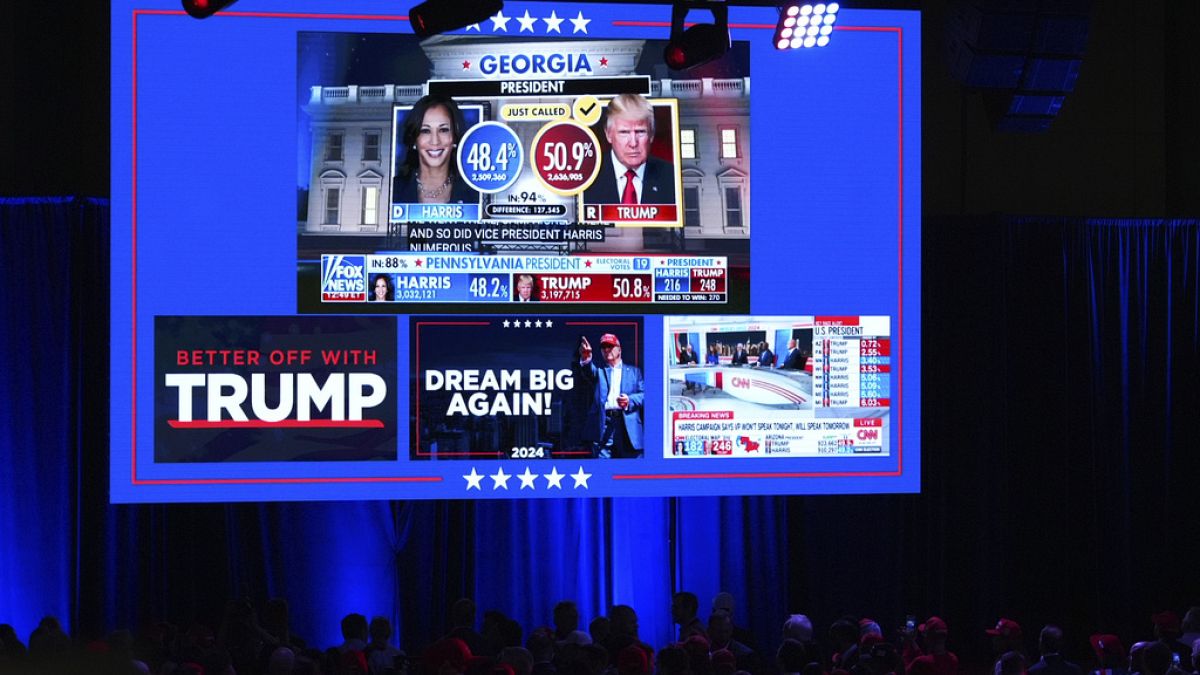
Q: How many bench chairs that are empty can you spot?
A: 0